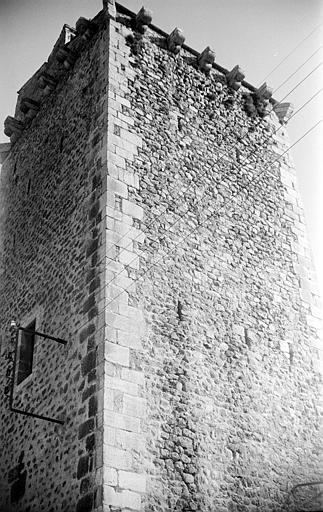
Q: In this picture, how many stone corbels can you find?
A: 11